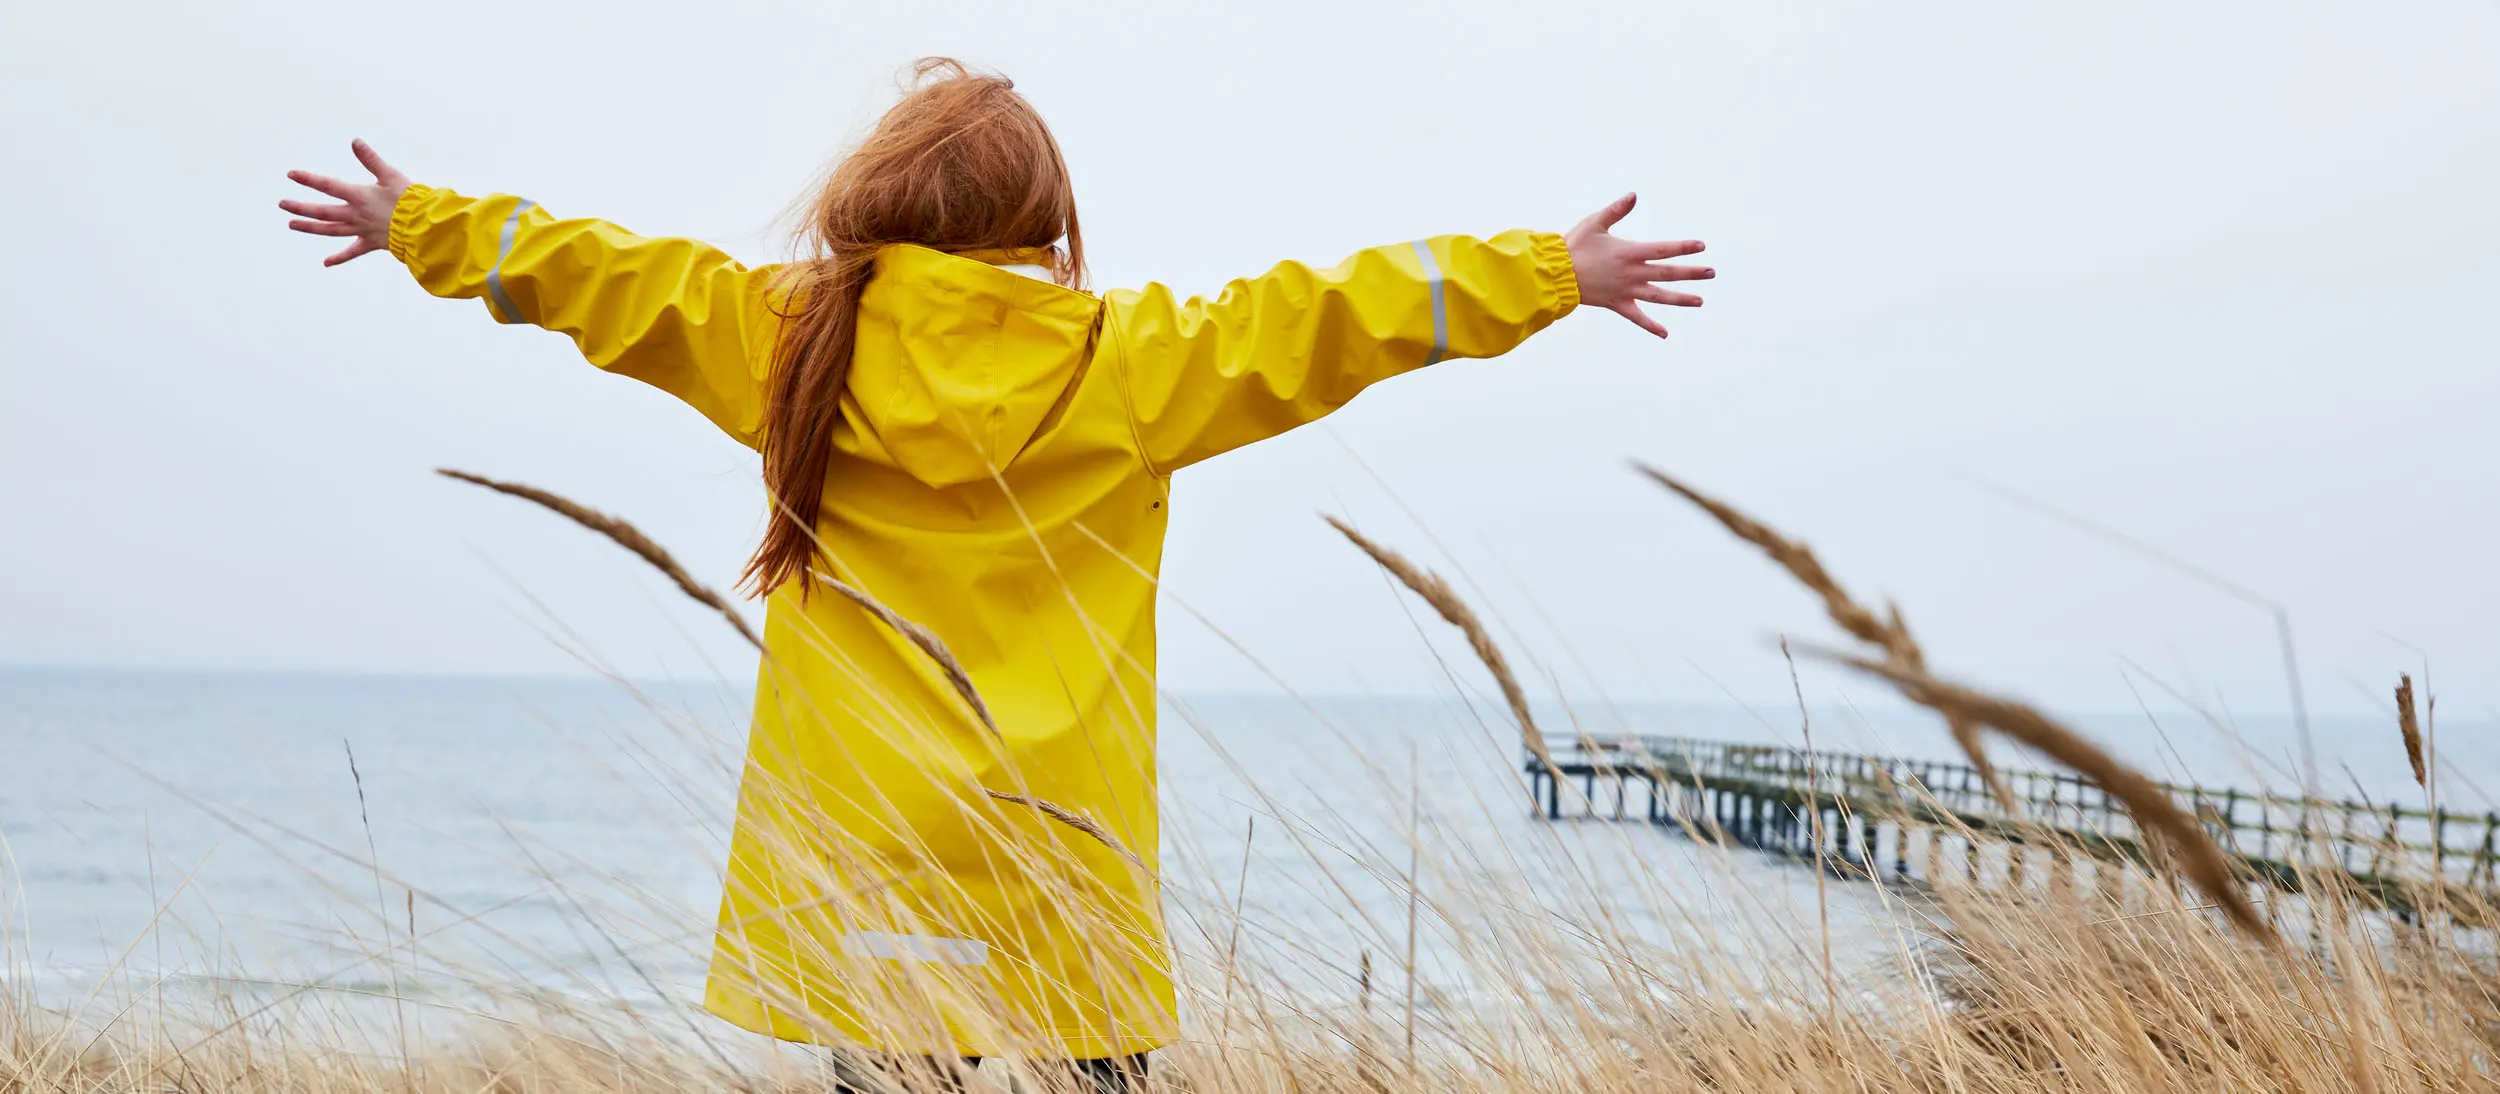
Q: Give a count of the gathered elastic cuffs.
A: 2